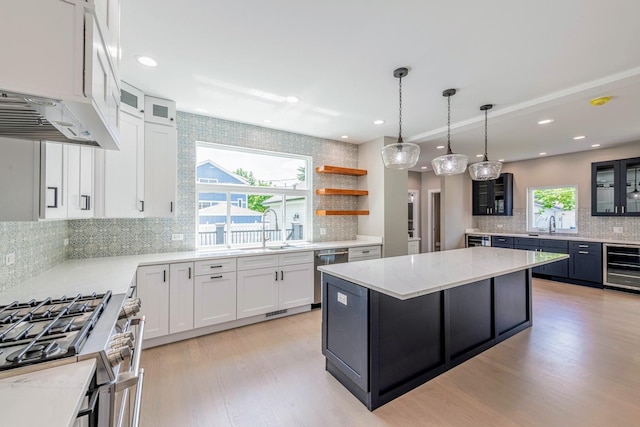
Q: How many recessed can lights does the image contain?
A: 13